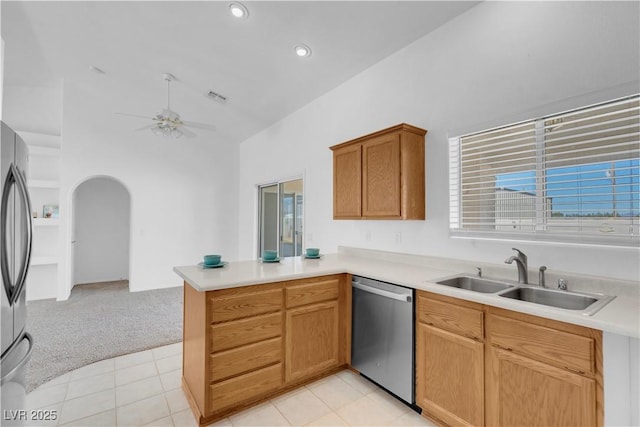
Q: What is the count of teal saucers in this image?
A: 3